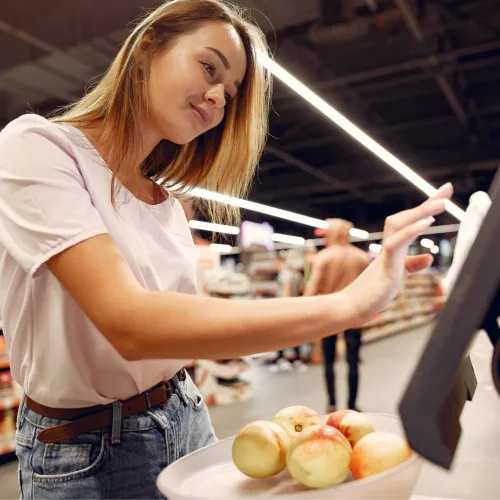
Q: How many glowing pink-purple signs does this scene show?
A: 1